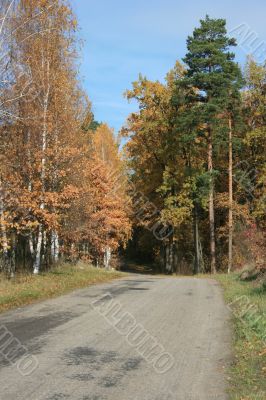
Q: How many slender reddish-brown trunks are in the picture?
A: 2